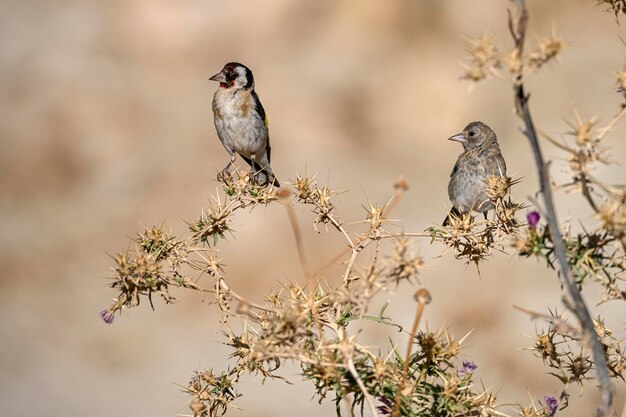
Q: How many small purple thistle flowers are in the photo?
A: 5